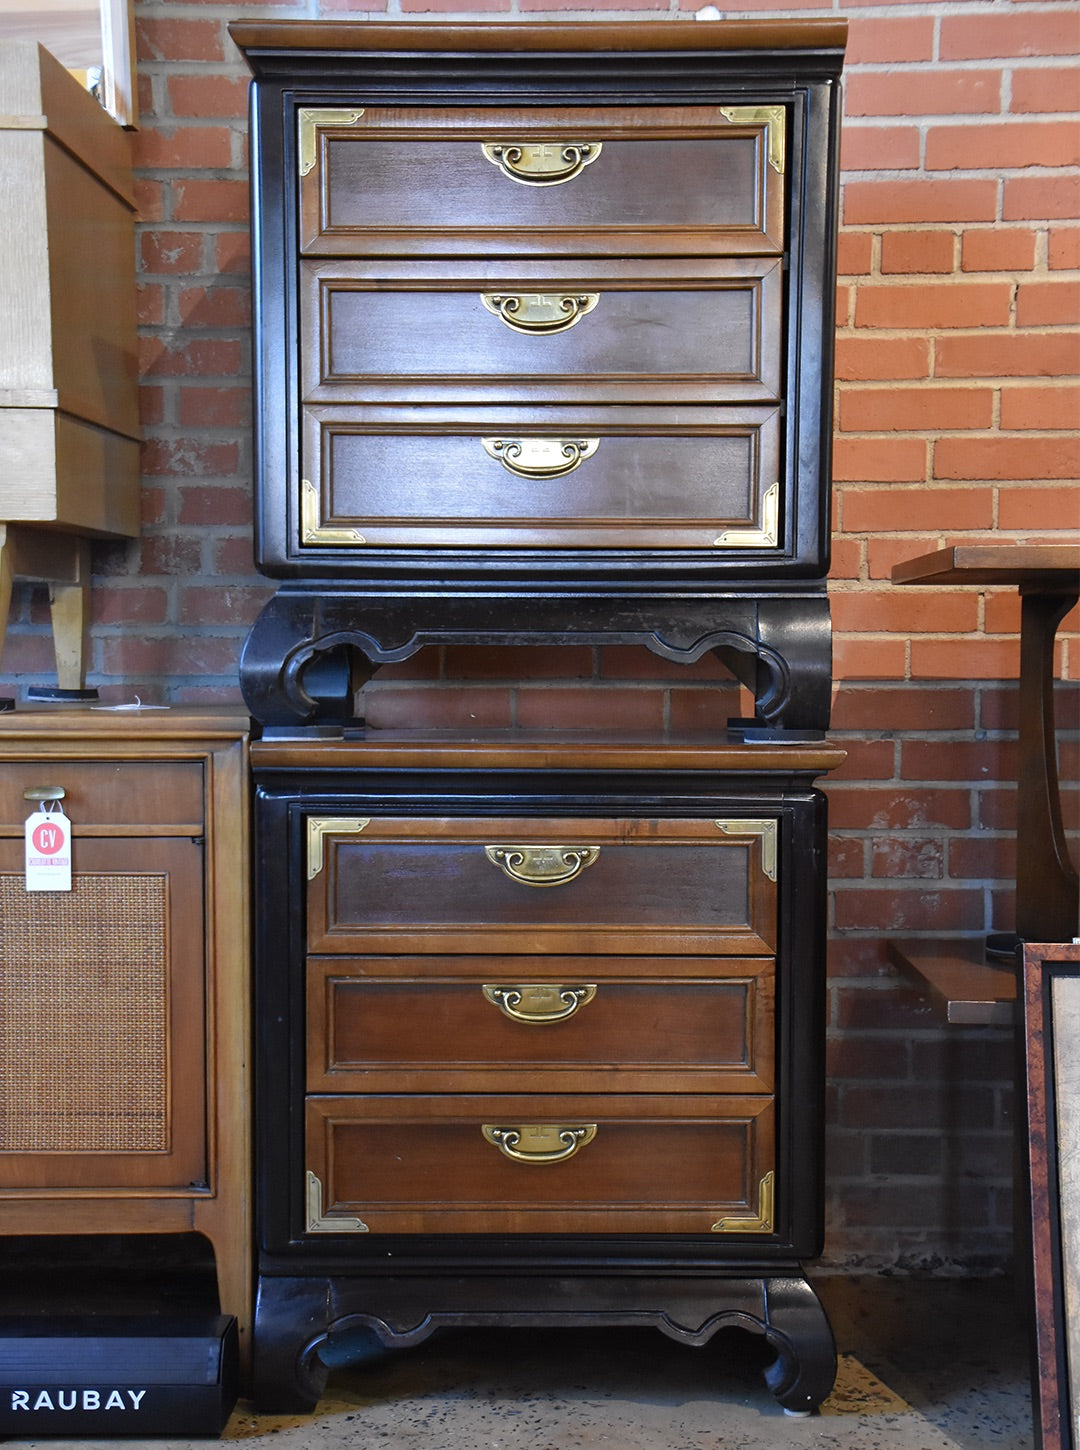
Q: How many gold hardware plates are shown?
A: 14